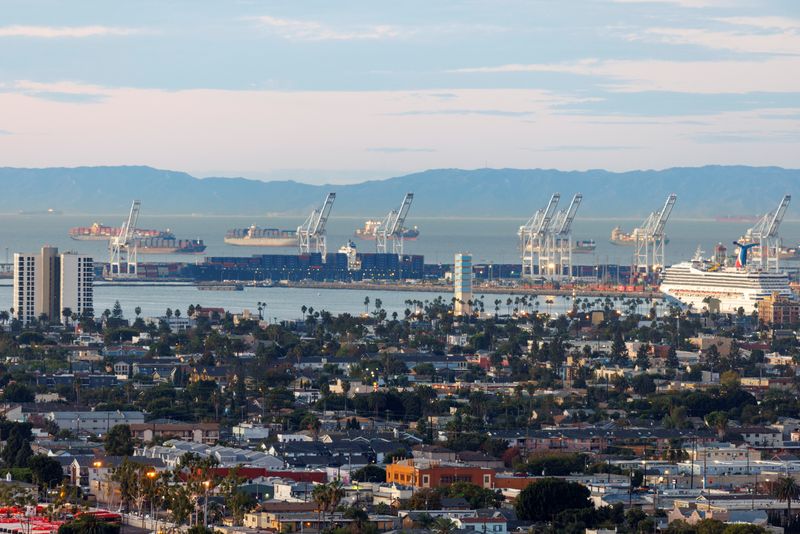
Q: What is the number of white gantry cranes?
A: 7